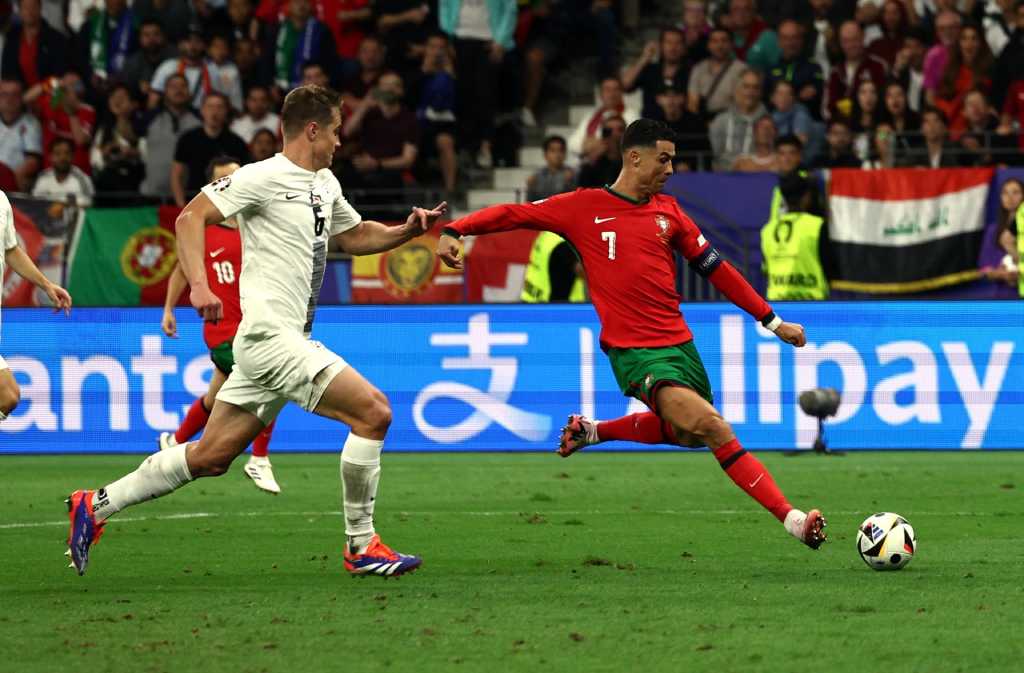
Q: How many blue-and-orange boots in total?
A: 2